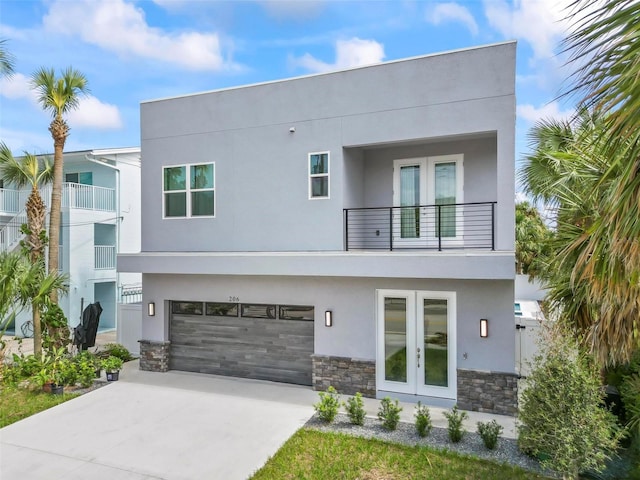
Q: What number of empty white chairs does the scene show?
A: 0